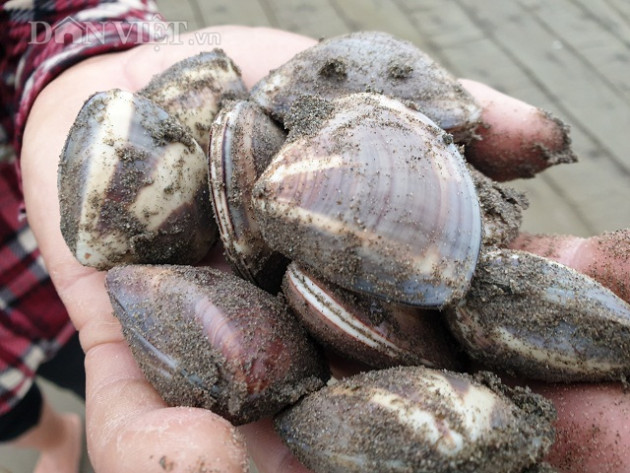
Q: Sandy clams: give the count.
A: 10